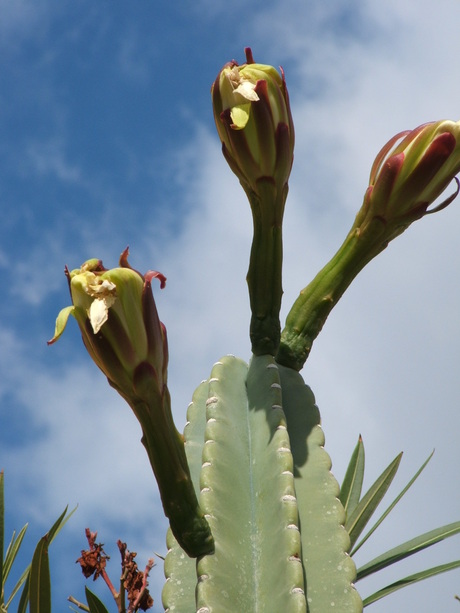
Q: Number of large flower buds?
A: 3